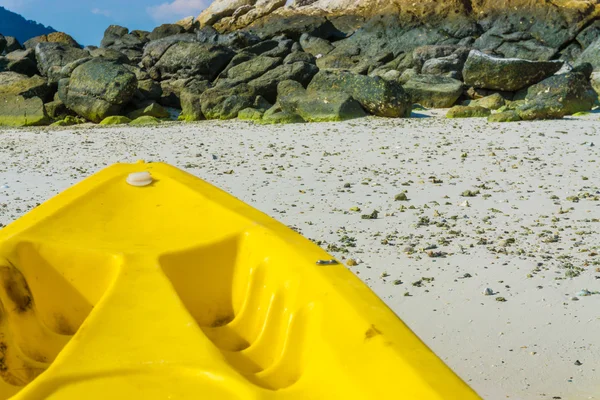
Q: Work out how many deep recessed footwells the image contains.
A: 2